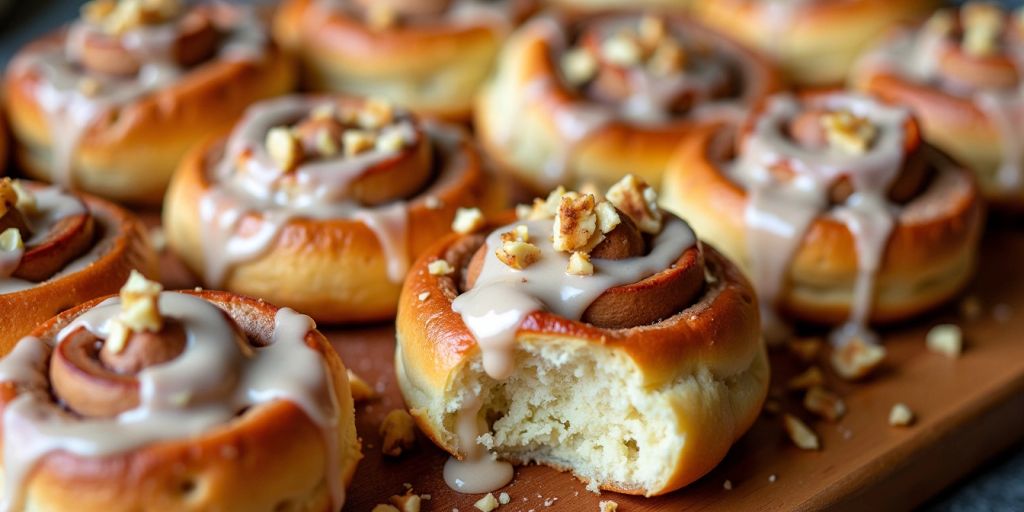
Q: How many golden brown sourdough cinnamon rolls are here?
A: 11